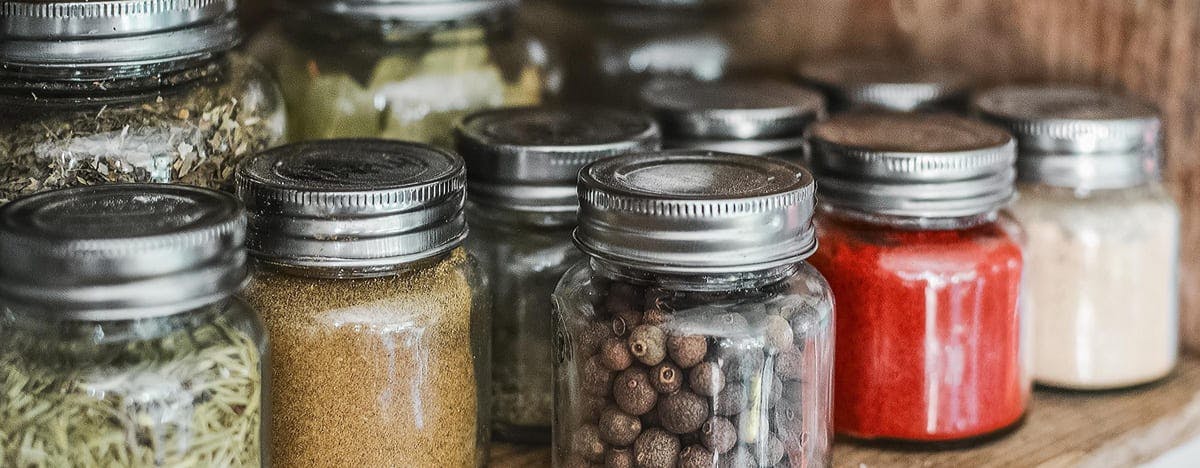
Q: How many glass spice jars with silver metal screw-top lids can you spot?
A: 11